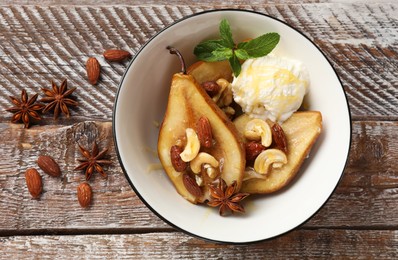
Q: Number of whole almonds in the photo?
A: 11